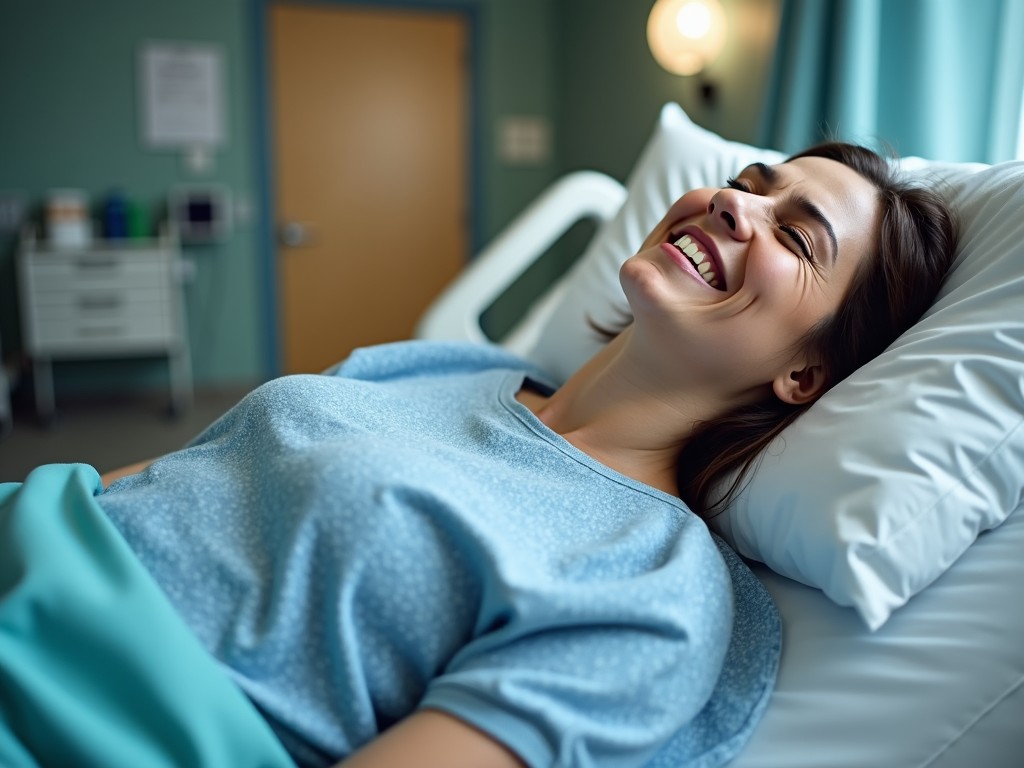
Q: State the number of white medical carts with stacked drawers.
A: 1